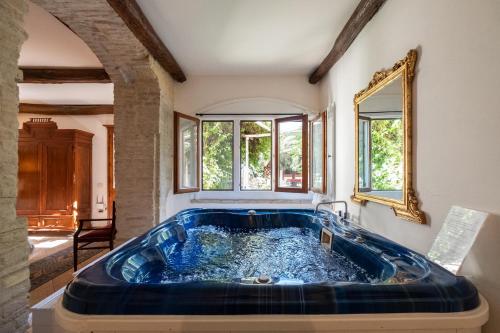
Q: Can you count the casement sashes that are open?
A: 3